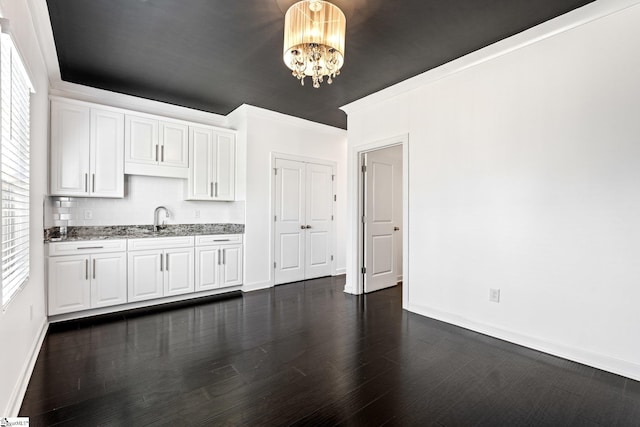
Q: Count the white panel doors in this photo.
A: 3